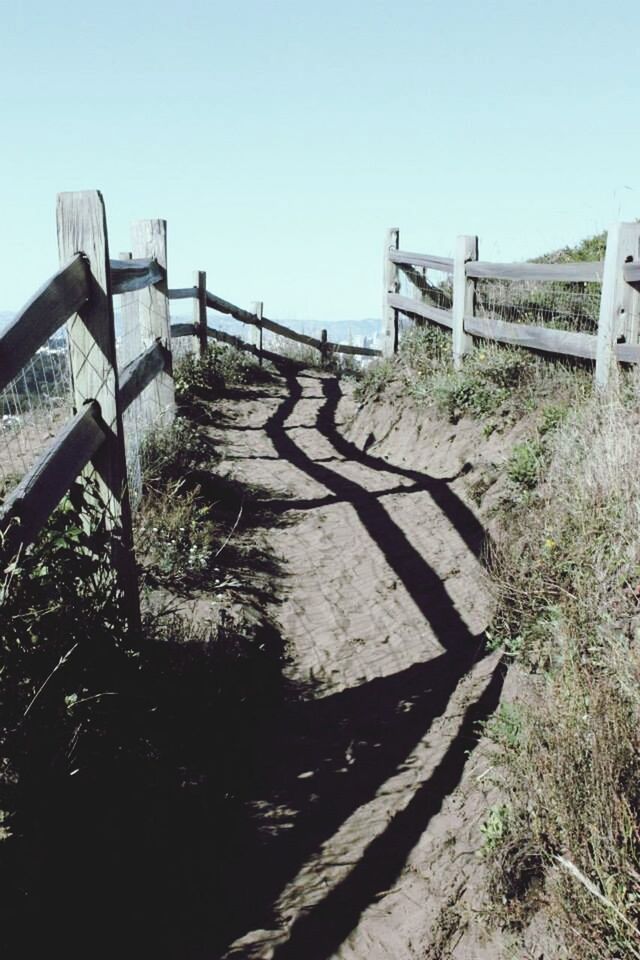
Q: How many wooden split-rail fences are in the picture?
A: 2